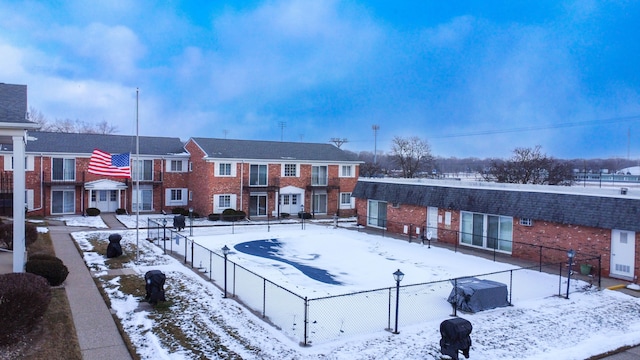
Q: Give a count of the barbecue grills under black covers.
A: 4